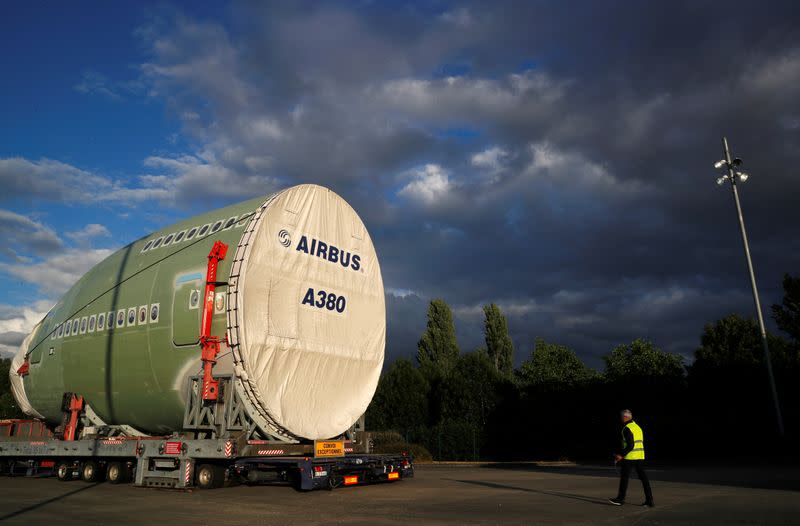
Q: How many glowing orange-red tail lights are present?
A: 2